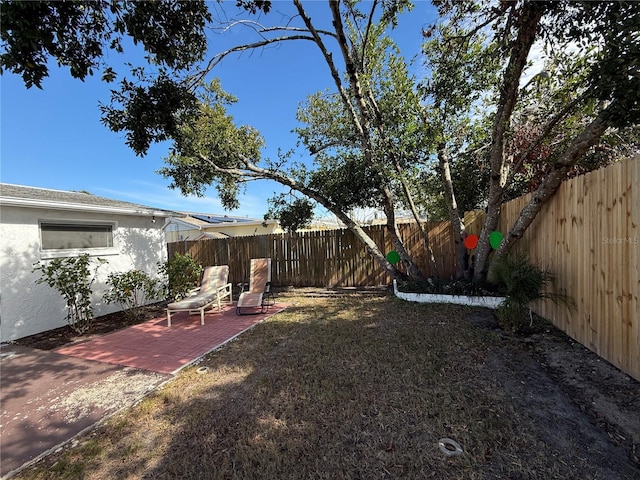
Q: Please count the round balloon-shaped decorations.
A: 3